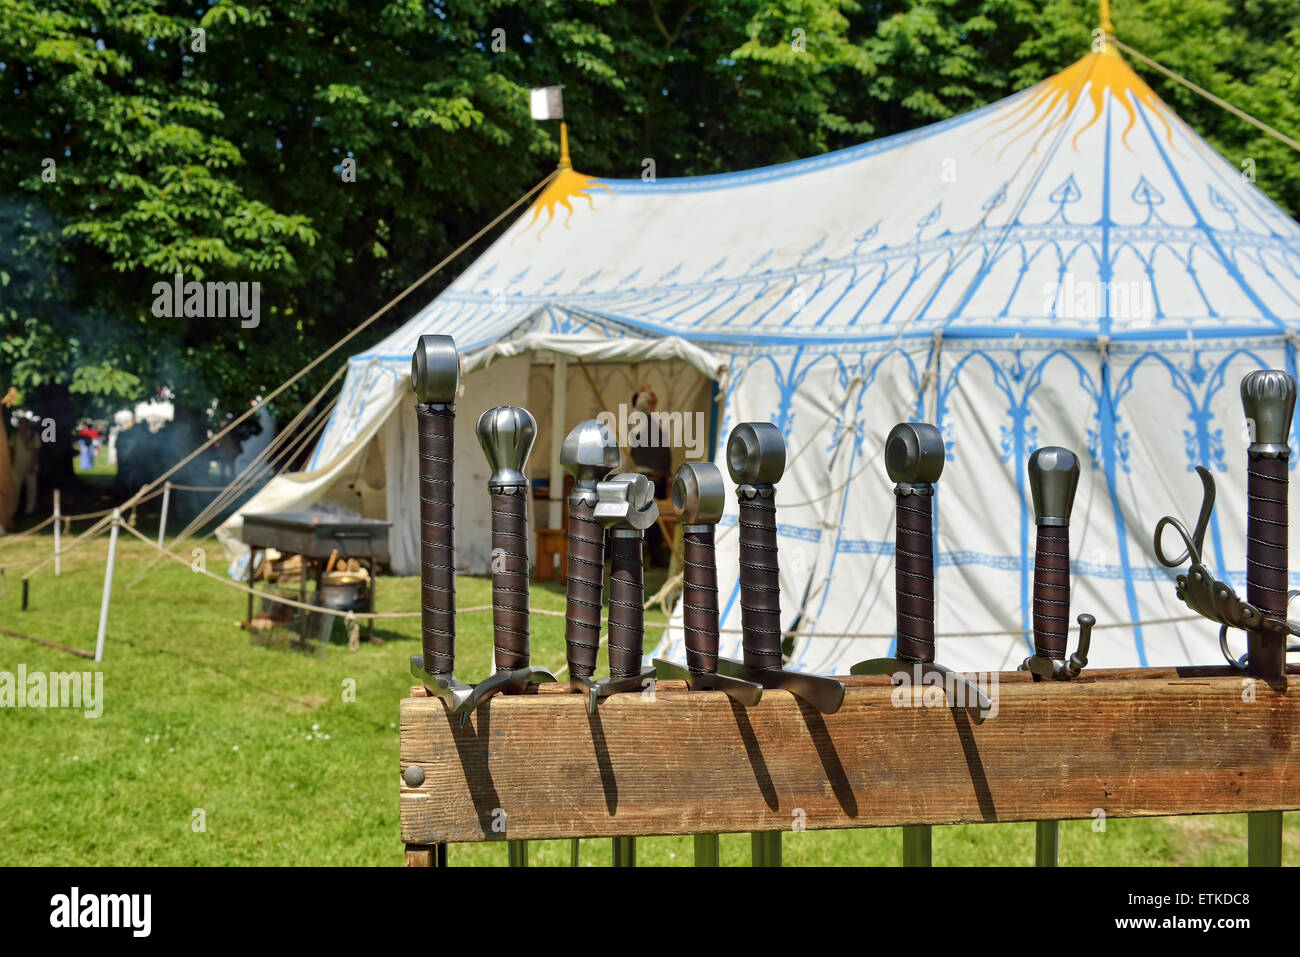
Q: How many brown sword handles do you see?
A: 9